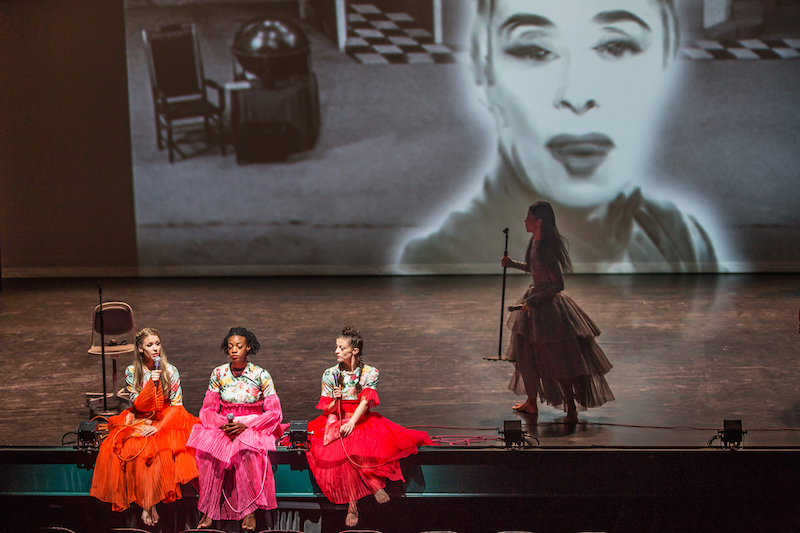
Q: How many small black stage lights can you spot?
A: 4